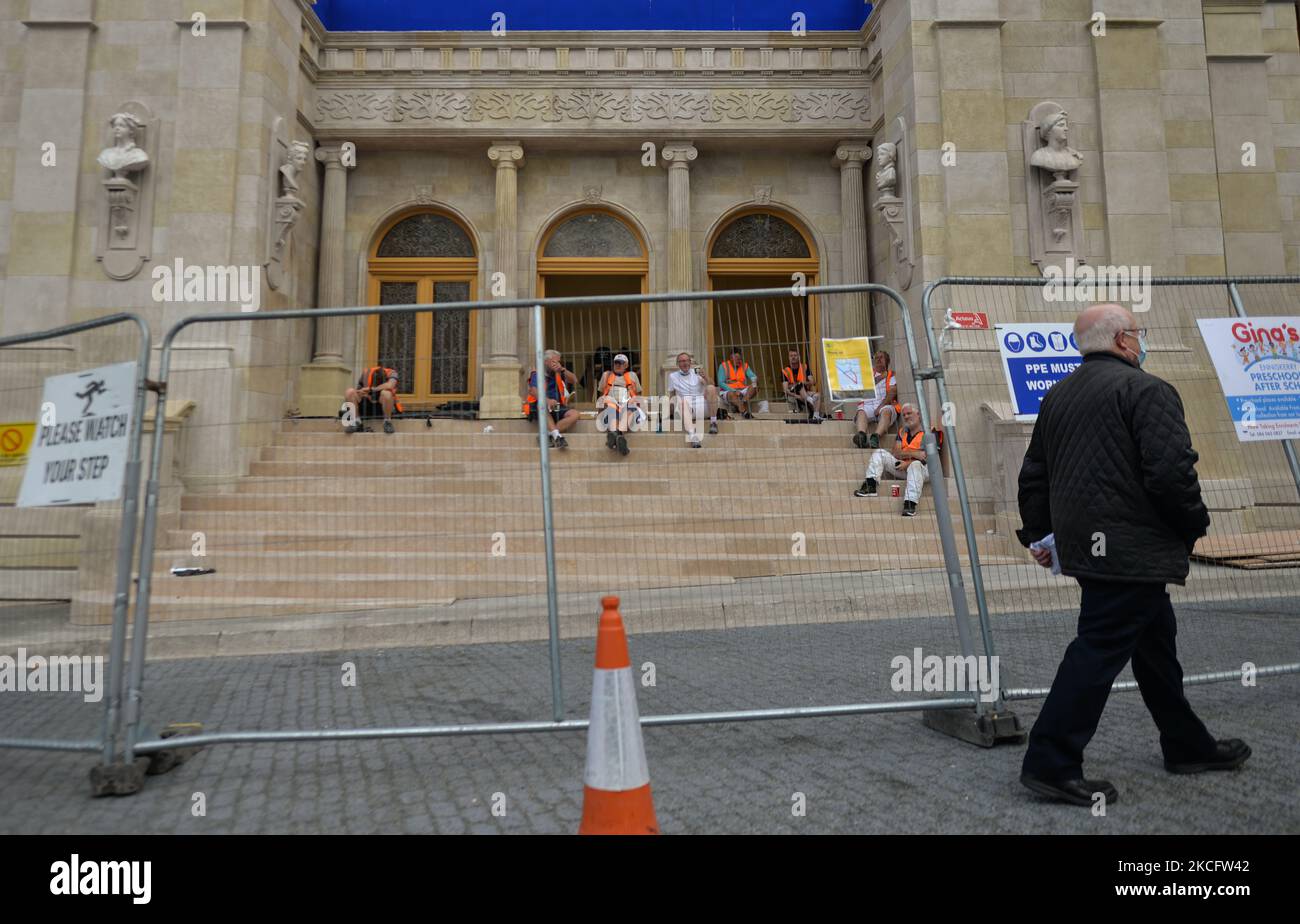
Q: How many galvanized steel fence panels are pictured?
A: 3